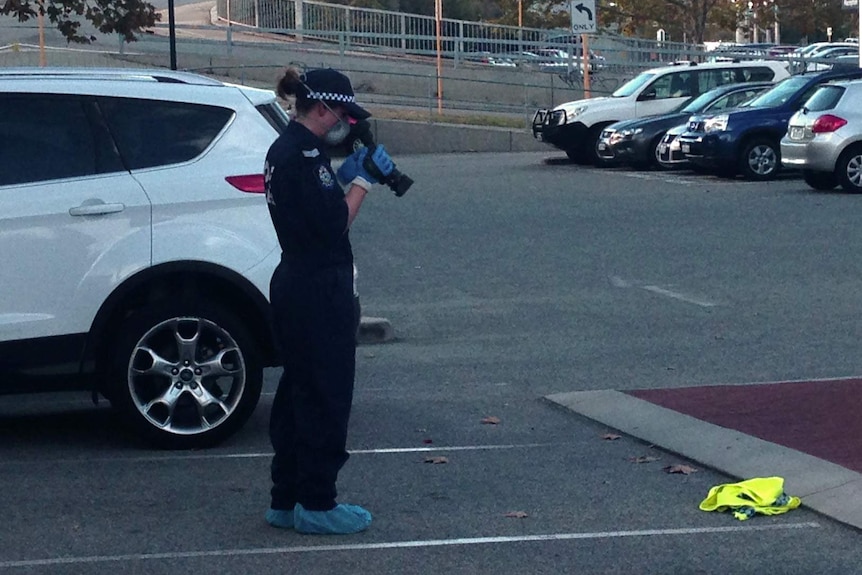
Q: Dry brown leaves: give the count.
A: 6